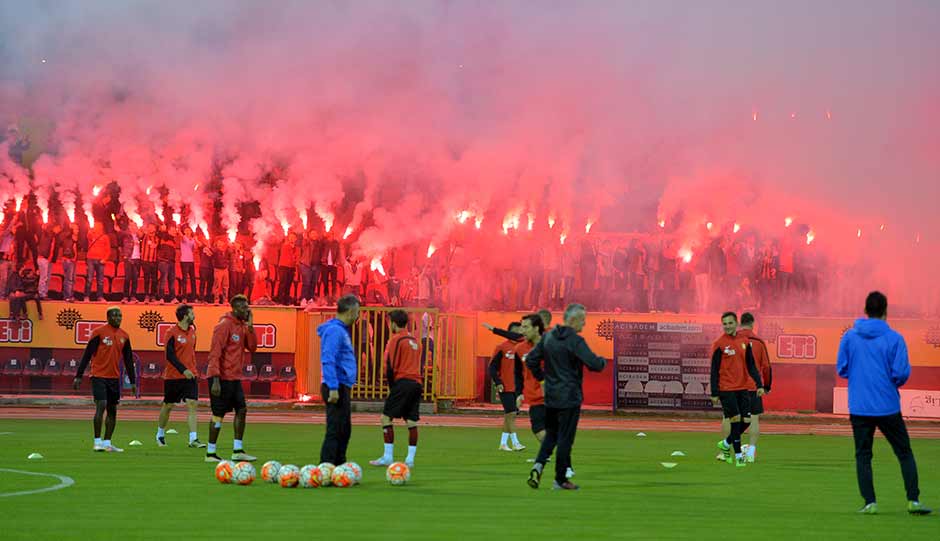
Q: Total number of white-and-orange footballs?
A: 9